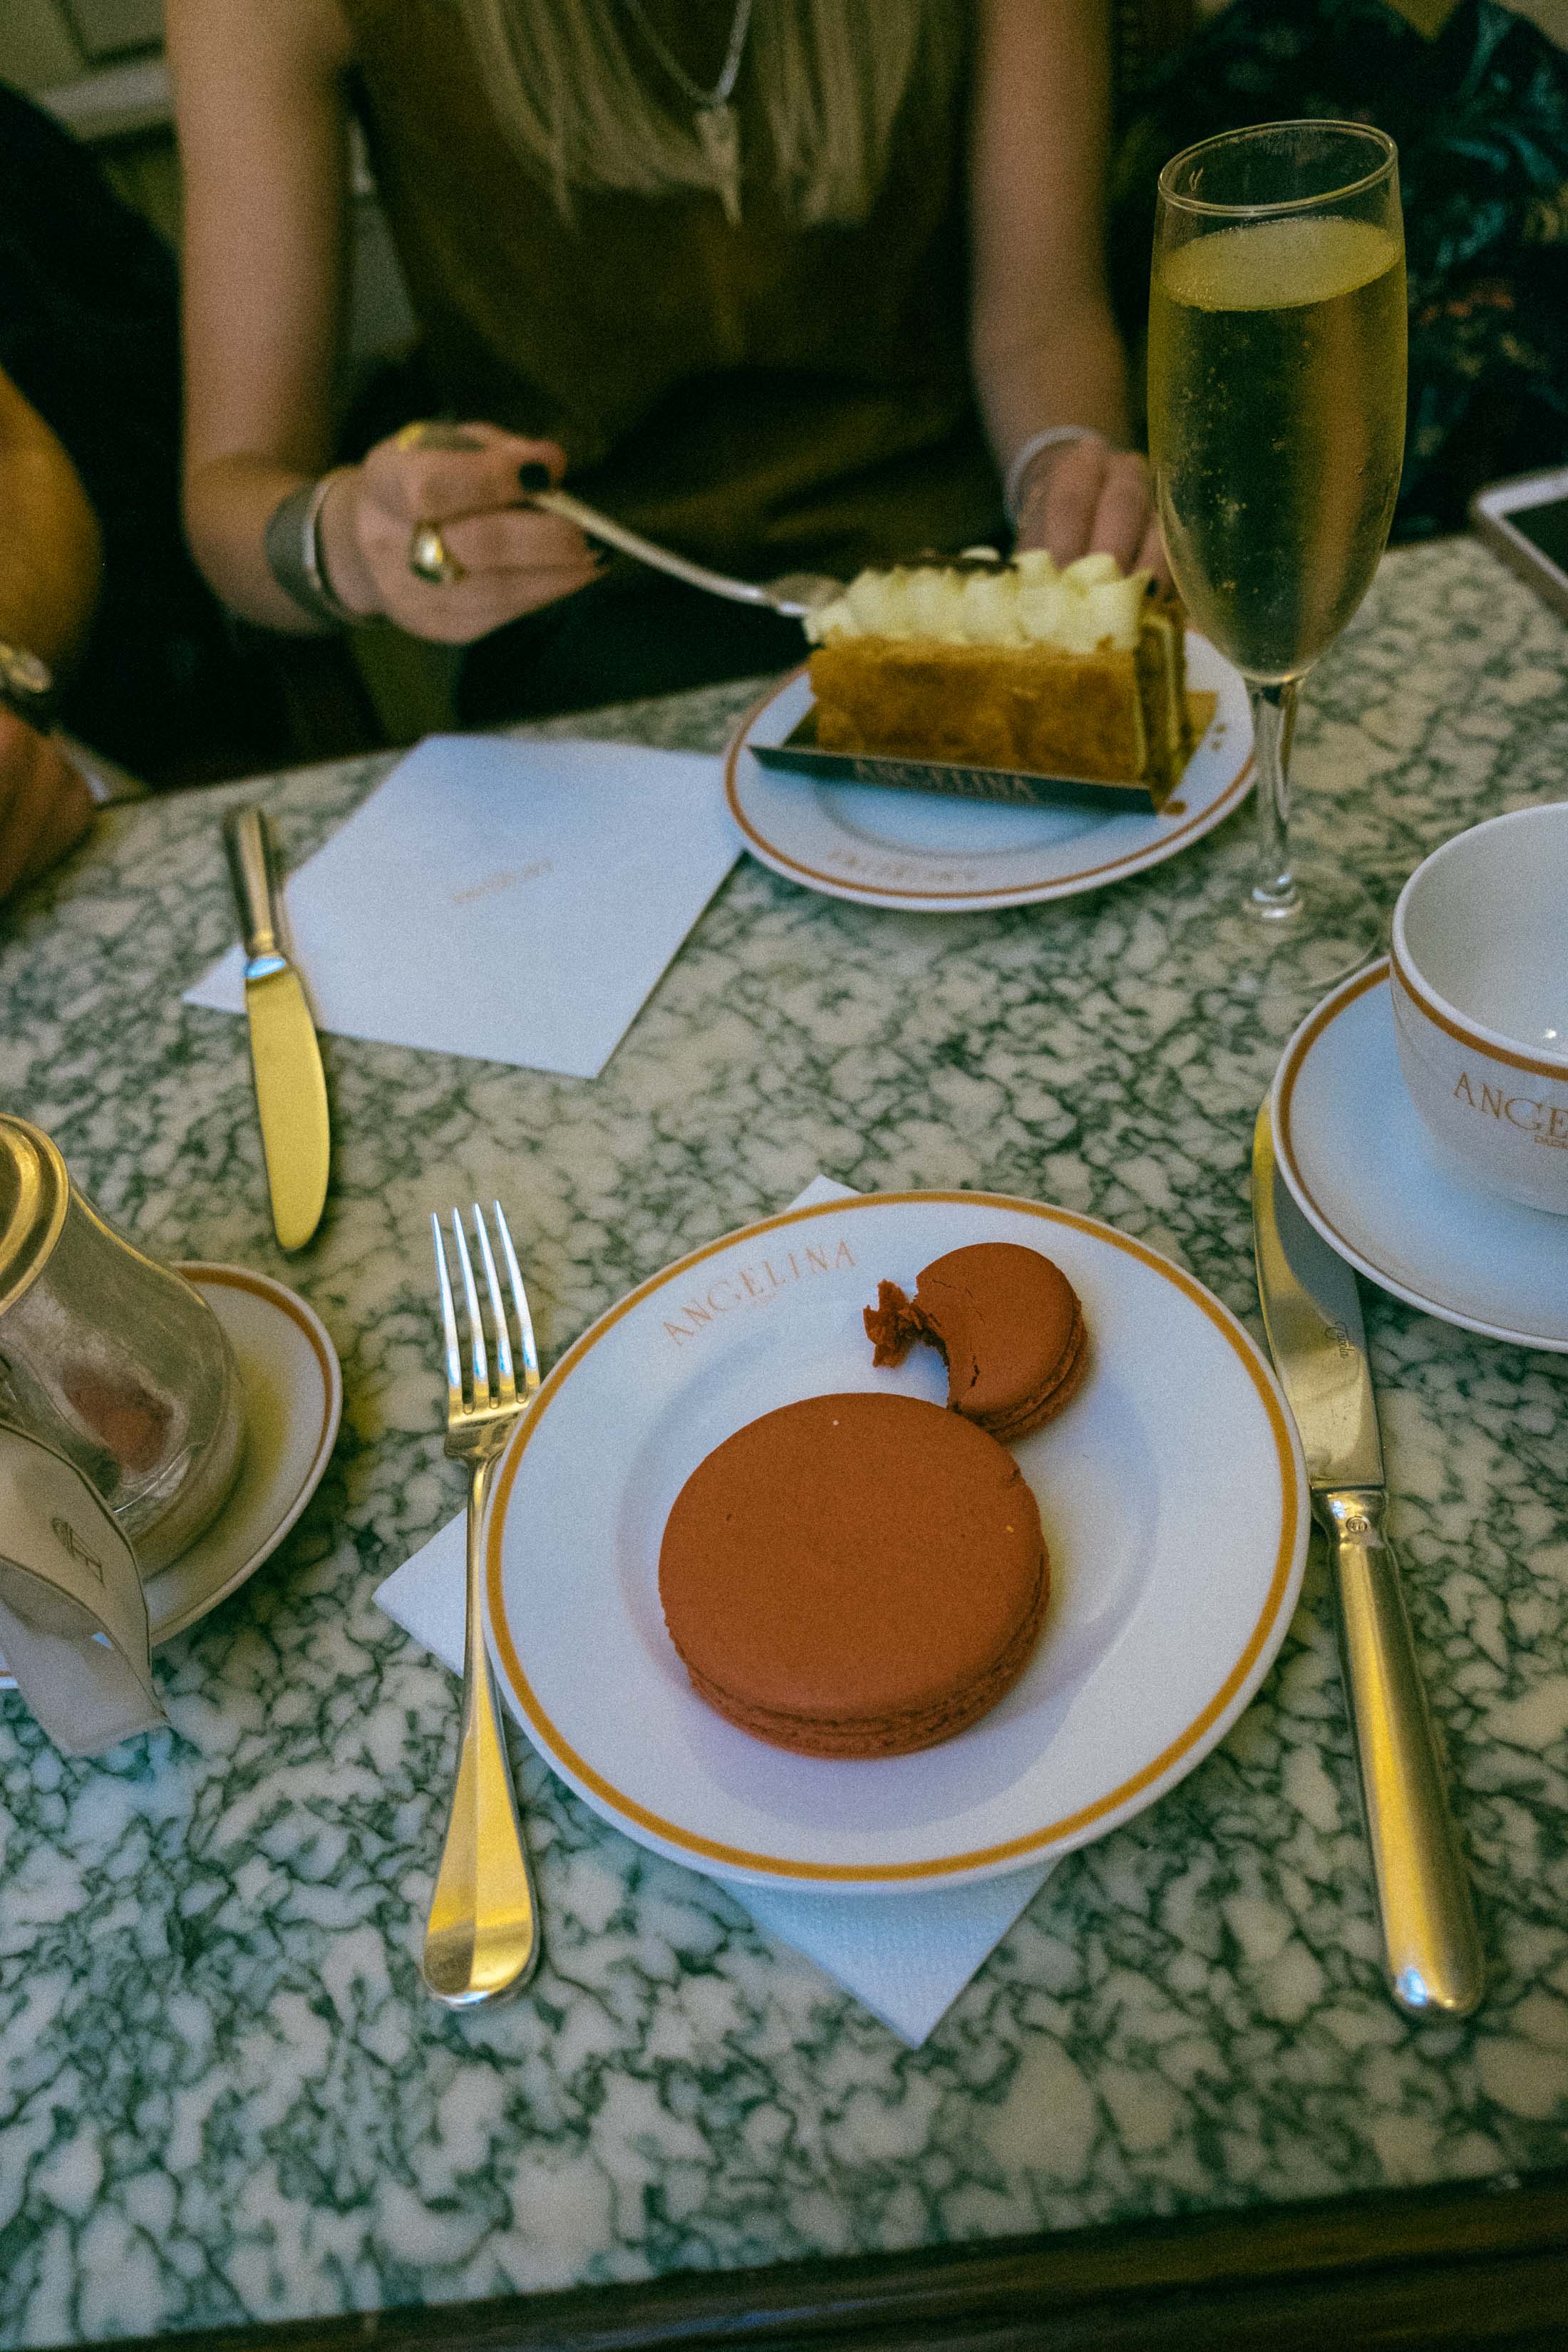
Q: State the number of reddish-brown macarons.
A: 2